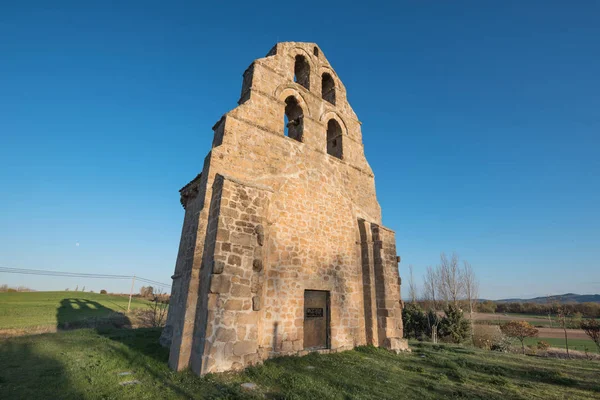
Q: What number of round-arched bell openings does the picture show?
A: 4